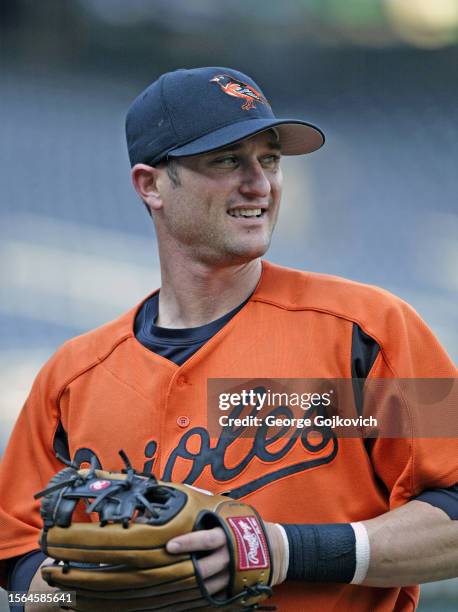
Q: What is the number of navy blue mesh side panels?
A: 2